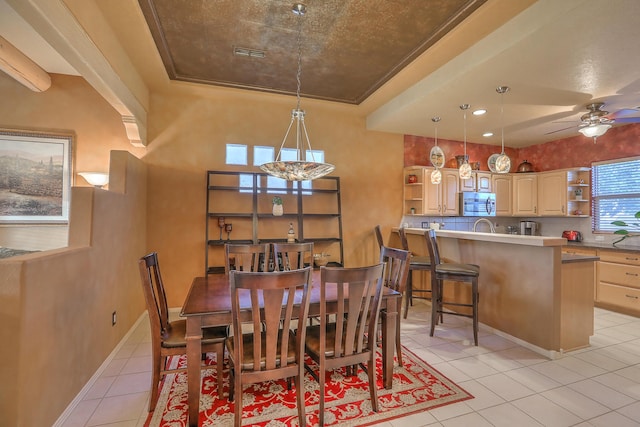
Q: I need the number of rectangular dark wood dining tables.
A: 1